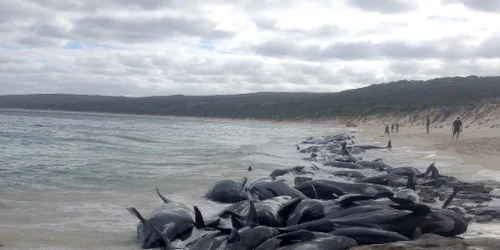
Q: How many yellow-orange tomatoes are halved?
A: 0